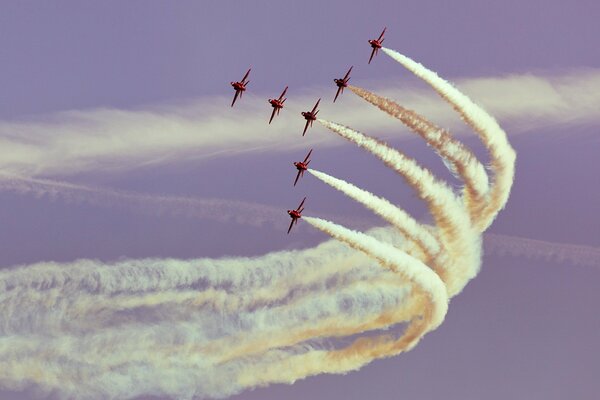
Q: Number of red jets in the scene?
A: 7